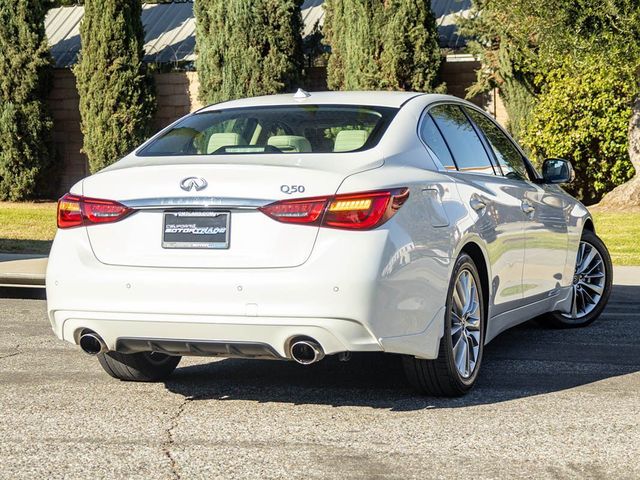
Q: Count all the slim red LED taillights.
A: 2